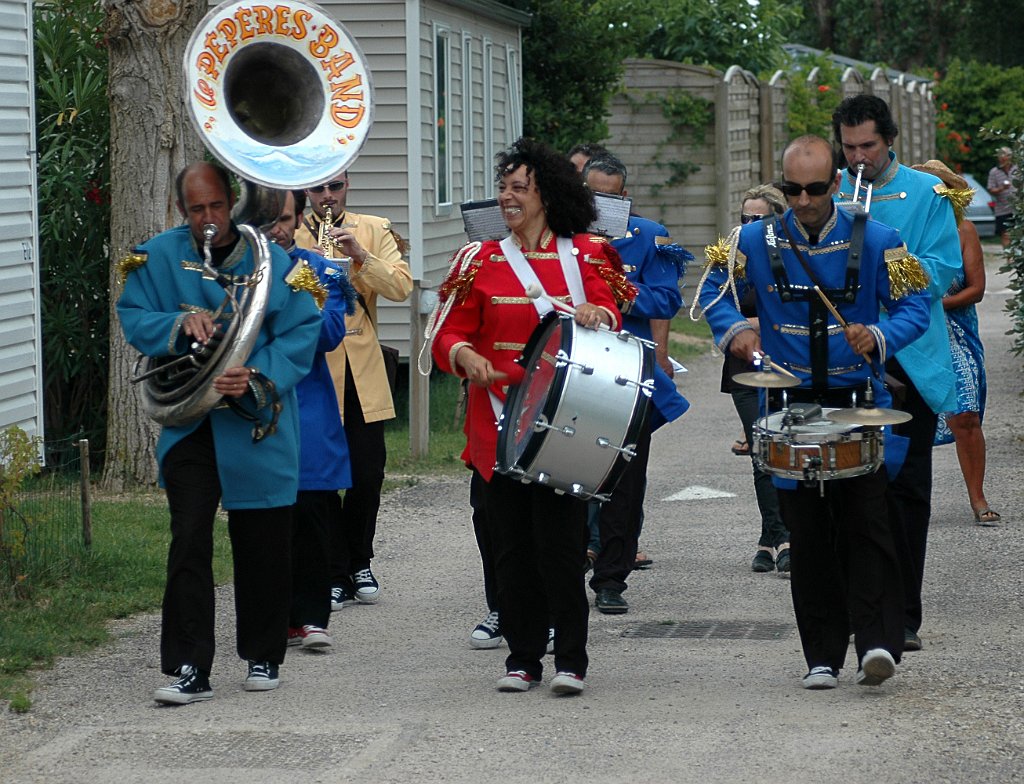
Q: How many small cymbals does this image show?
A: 2